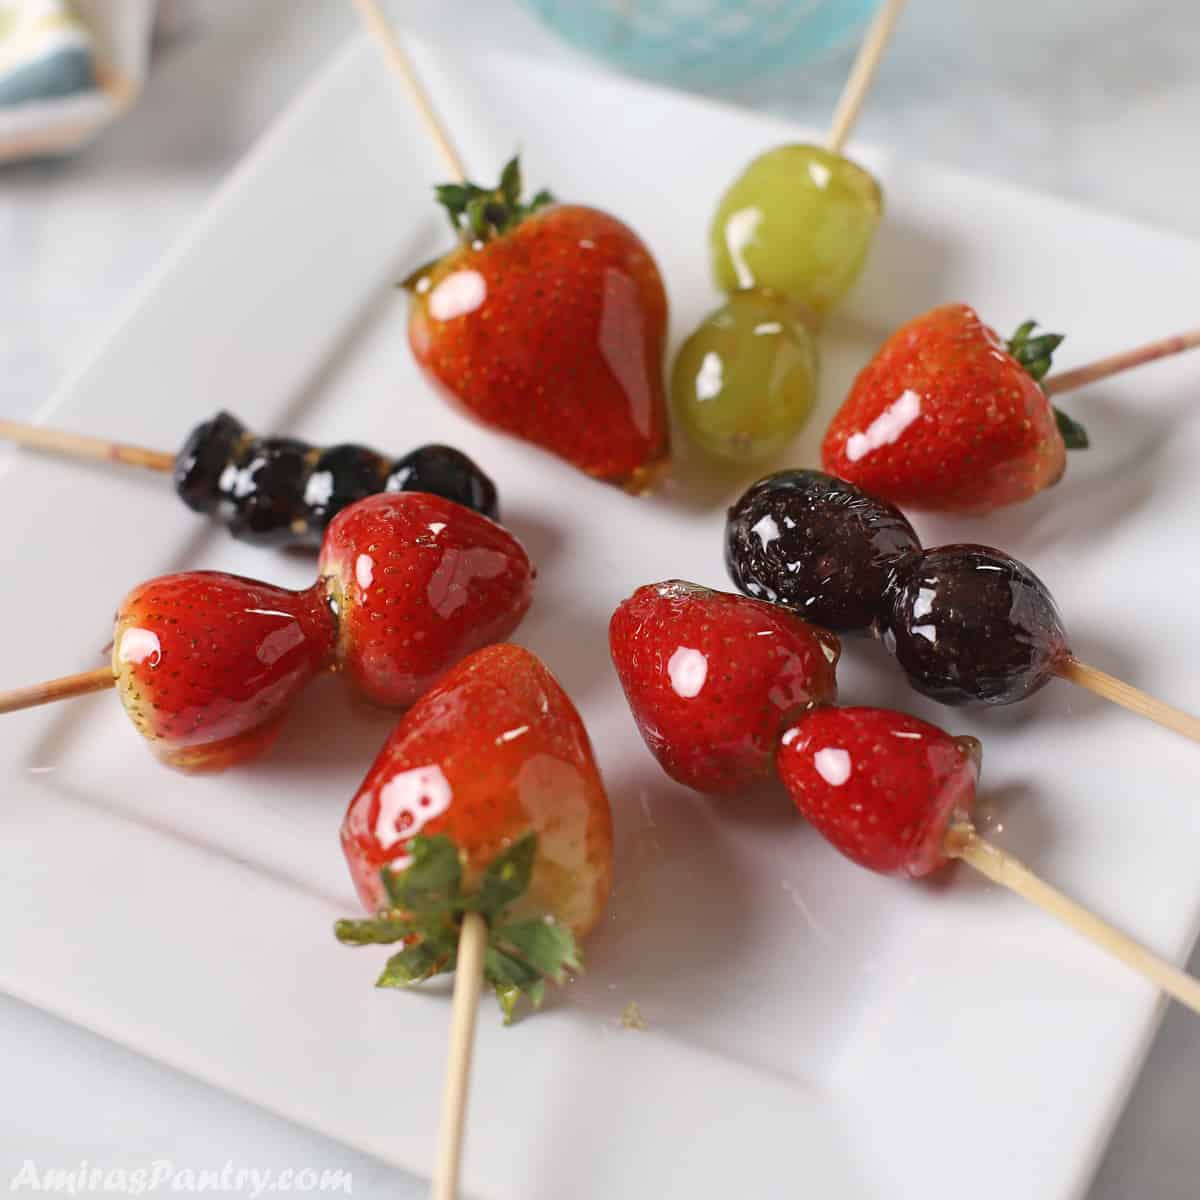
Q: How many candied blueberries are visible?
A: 4